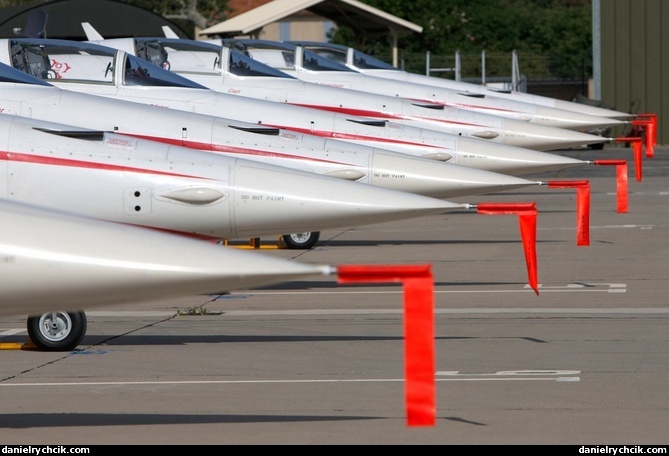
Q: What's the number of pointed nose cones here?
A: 7